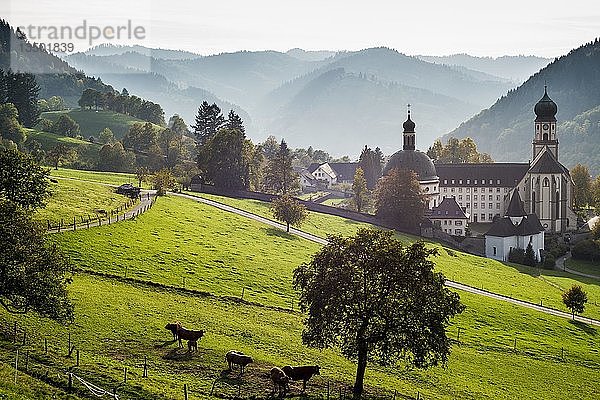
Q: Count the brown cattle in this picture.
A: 5